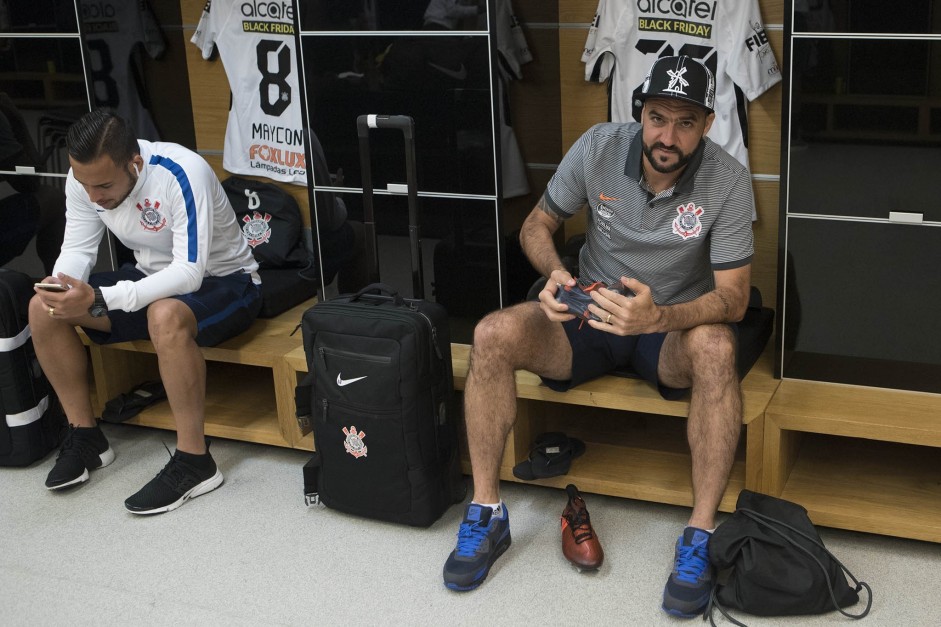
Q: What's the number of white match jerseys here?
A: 2